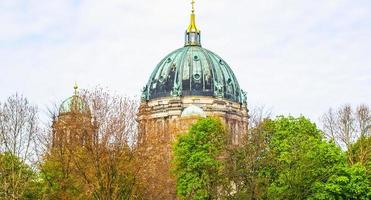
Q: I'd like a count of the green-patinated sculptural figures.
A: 4